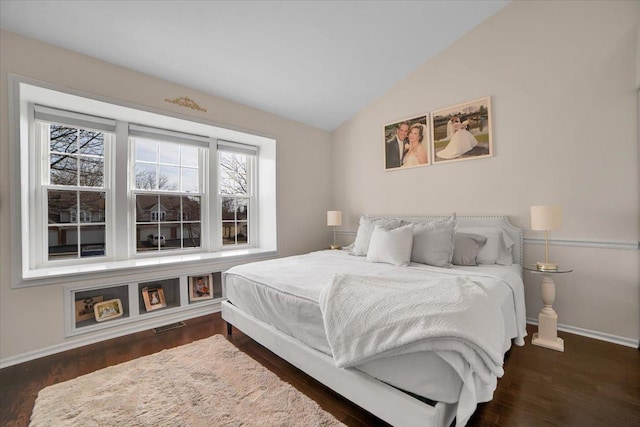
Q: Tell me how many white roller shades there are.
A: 3